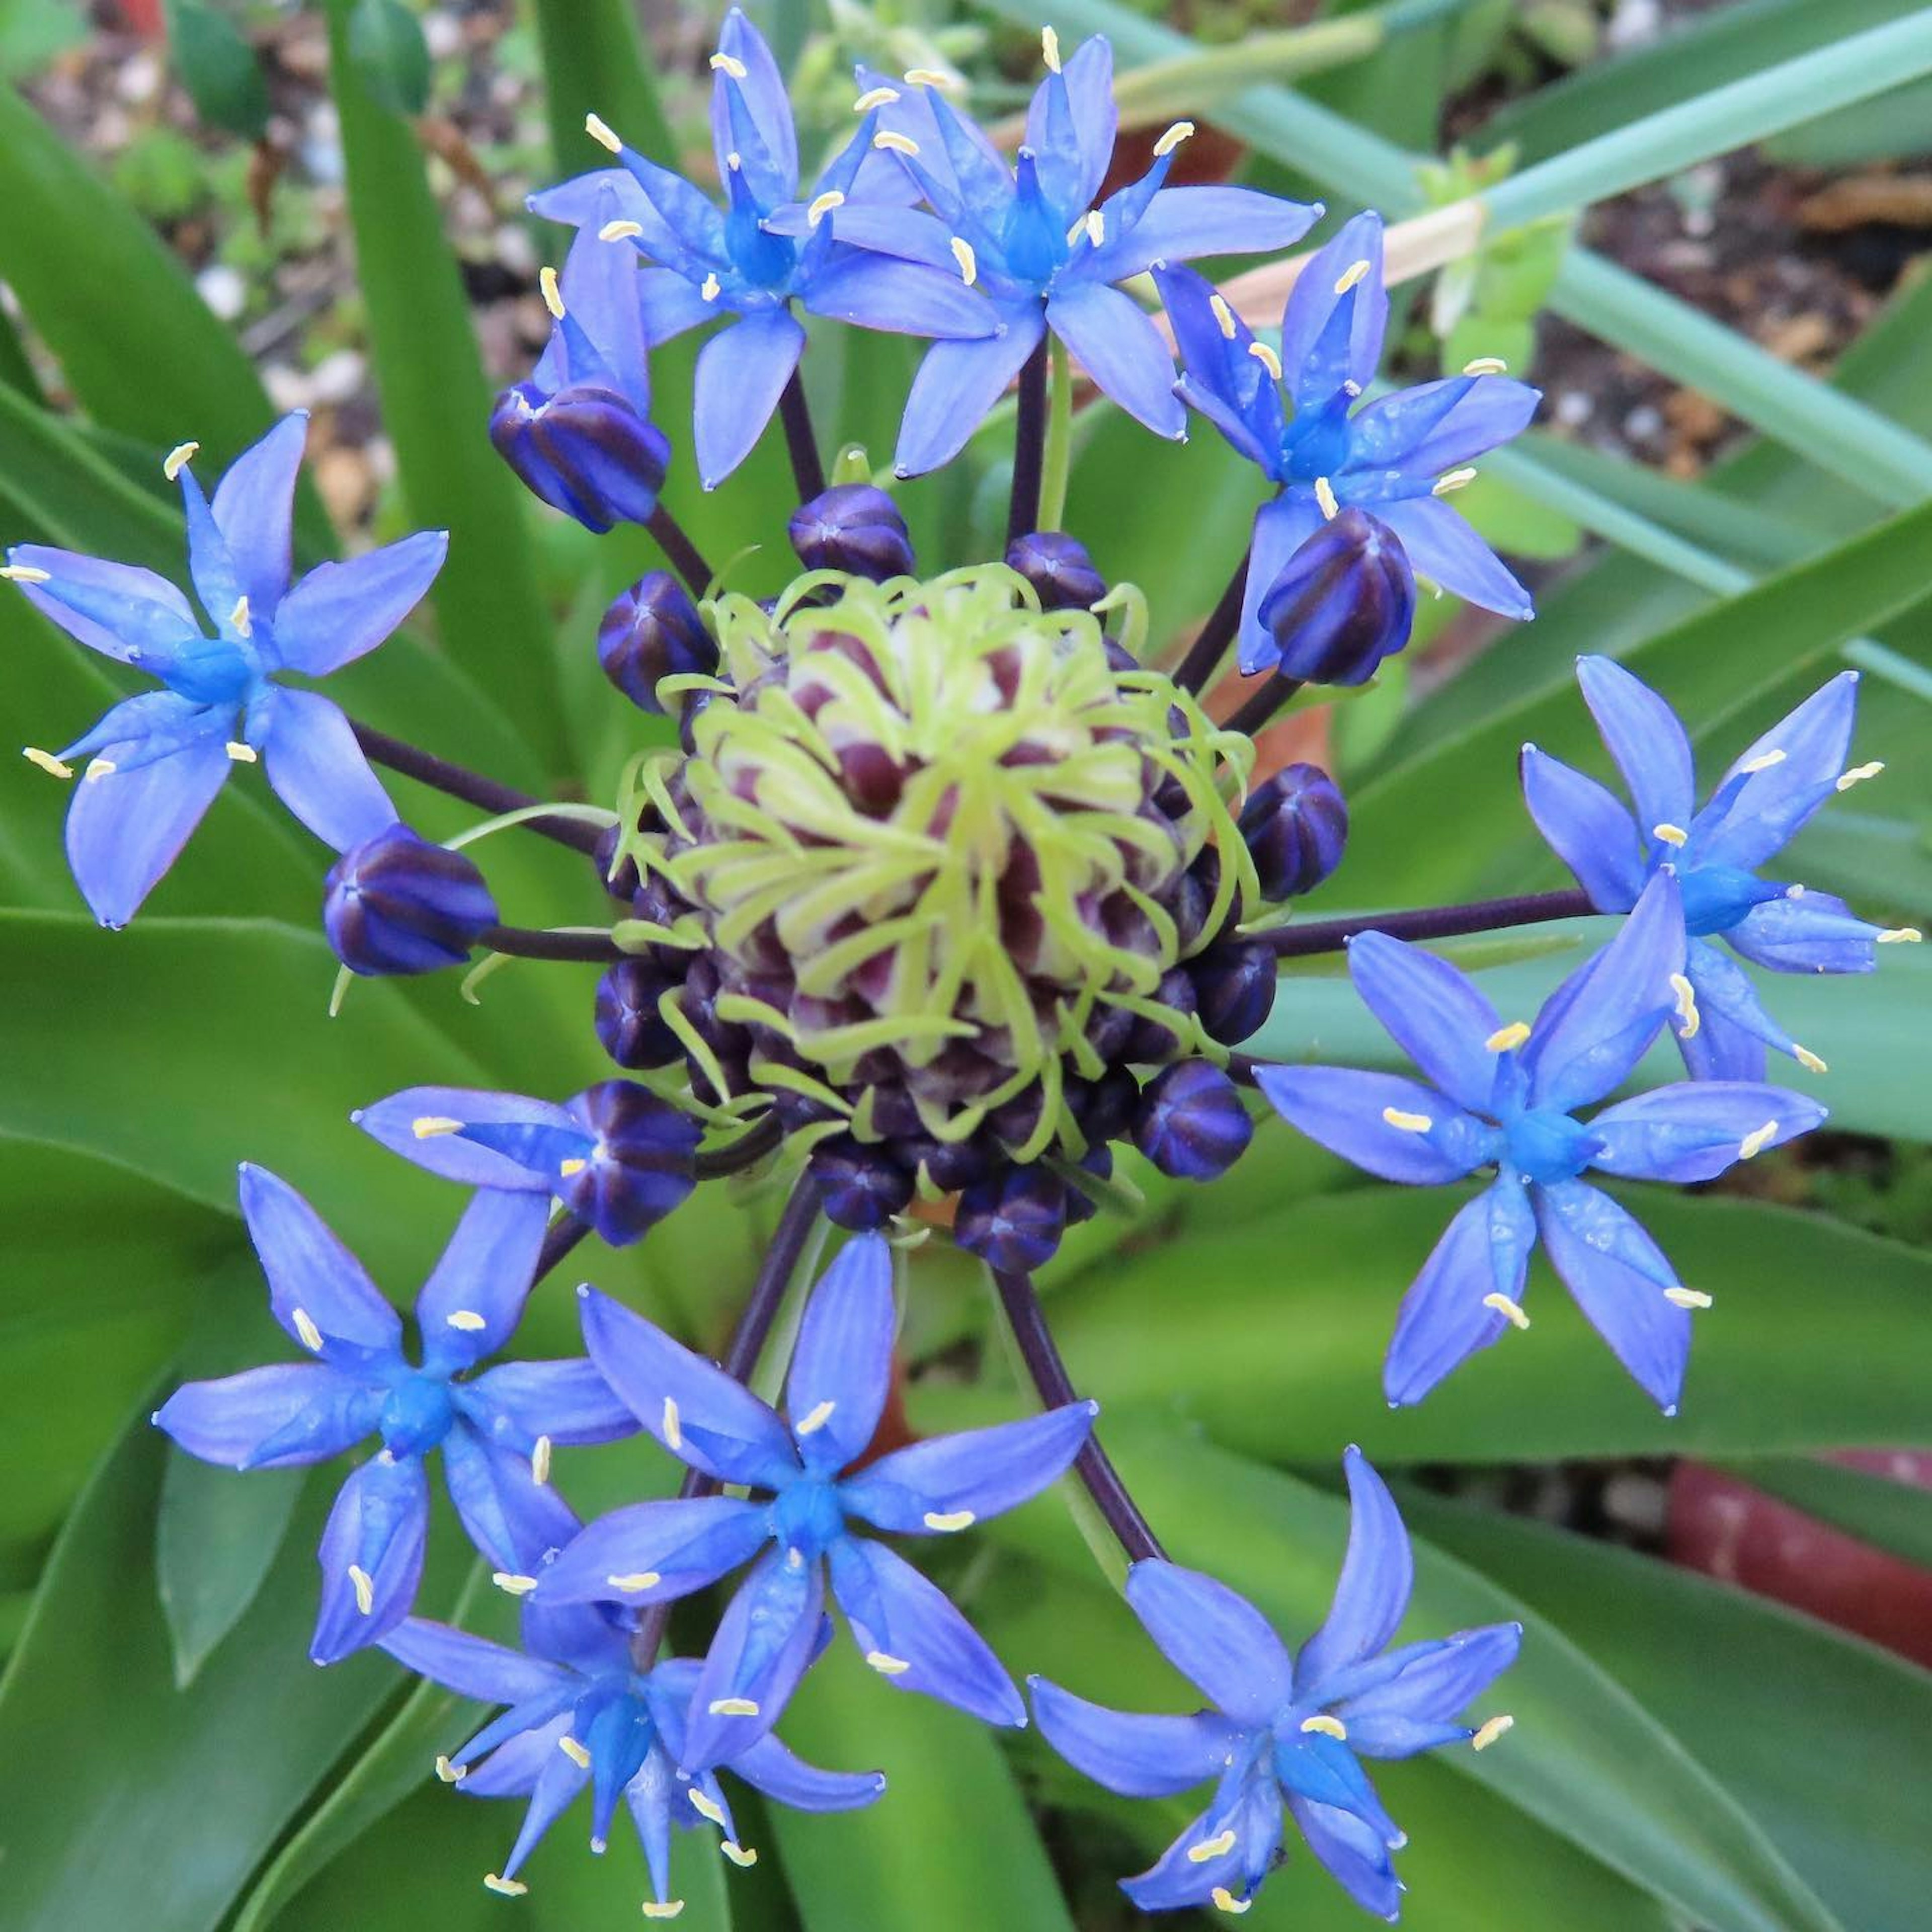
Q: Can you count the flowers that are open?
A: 10